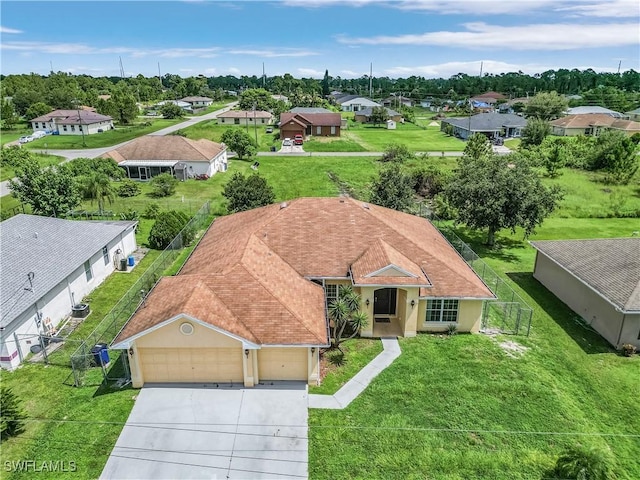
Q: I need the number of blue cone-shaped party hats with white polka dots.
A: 0